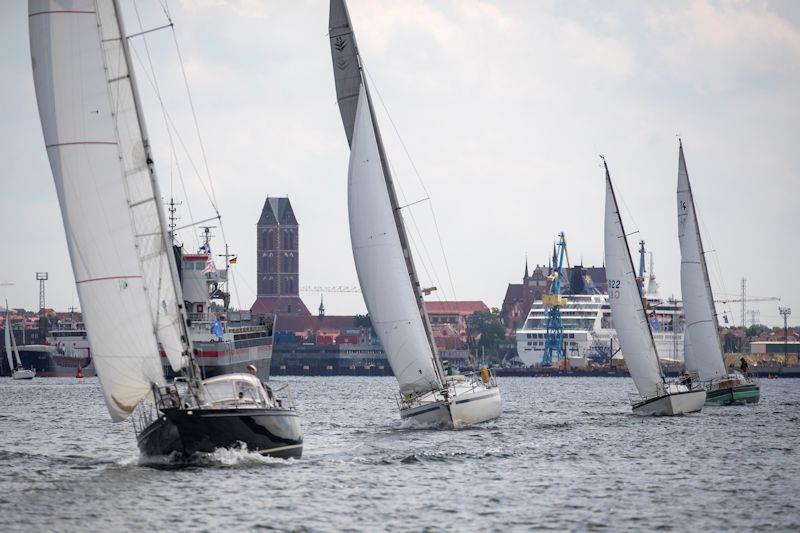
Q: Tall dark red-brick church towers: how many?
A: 1